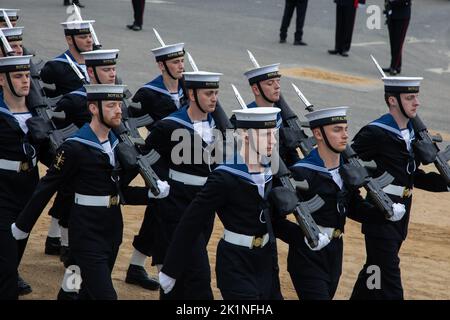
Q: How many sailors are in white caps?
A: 12